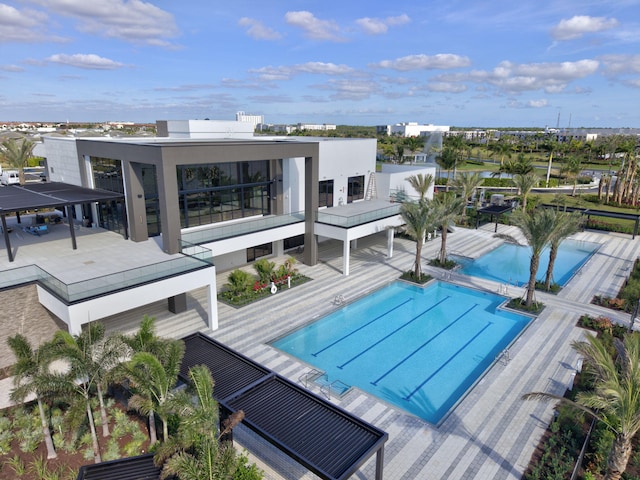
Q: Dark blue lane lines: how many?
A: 4